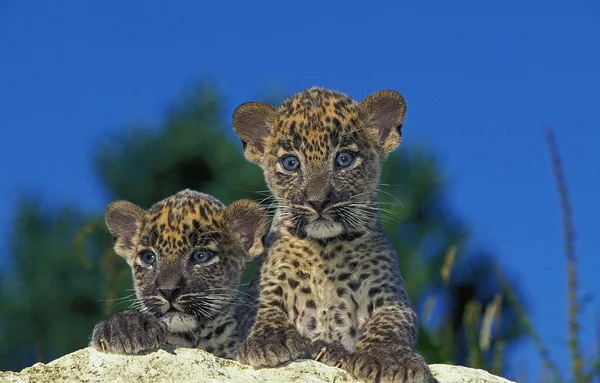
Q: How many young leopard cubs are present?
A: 2